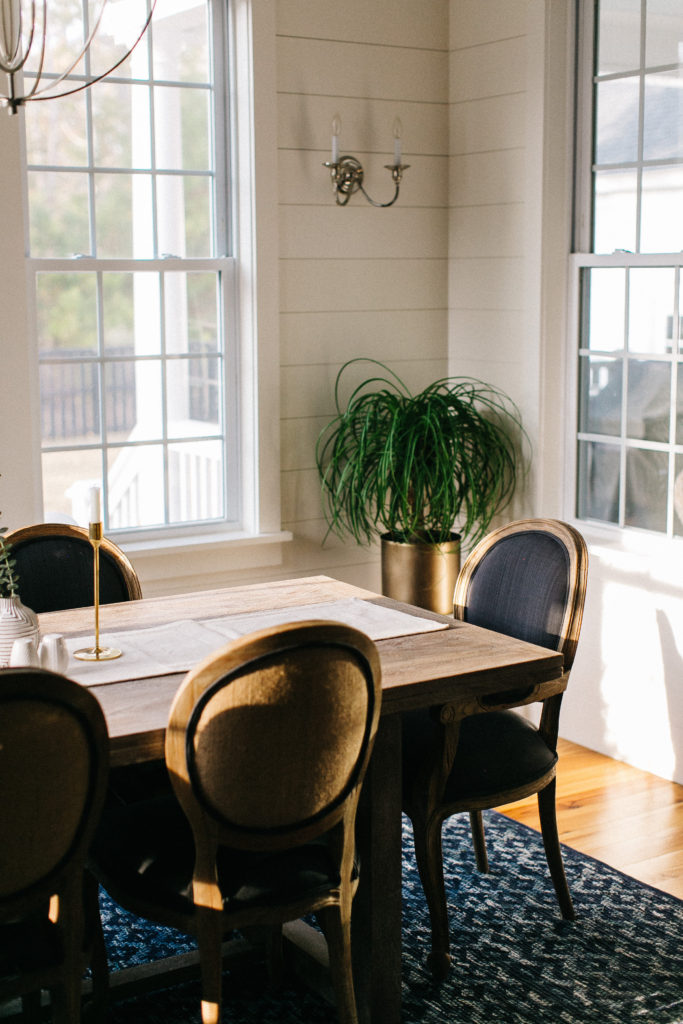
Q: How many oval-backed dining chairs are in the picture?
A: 4